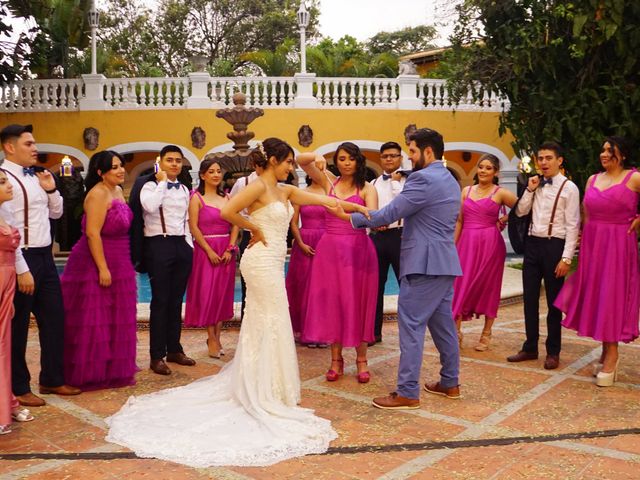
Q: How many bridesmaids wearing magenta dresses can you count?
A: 6